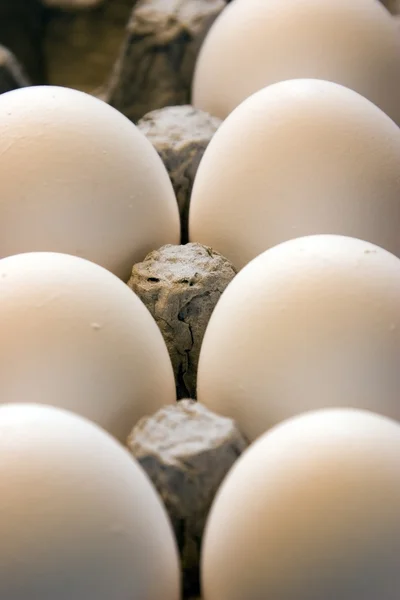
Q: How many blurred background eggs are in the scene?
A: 1